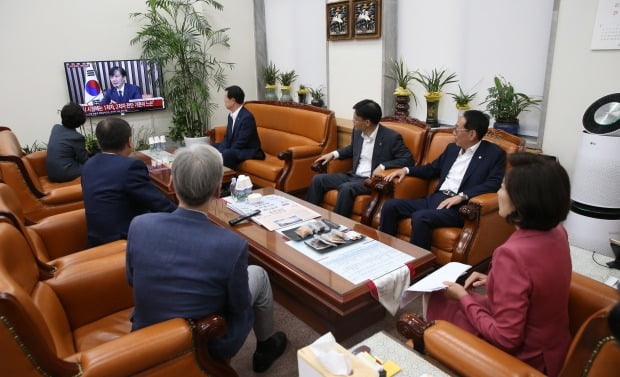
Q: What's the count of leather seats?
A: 7